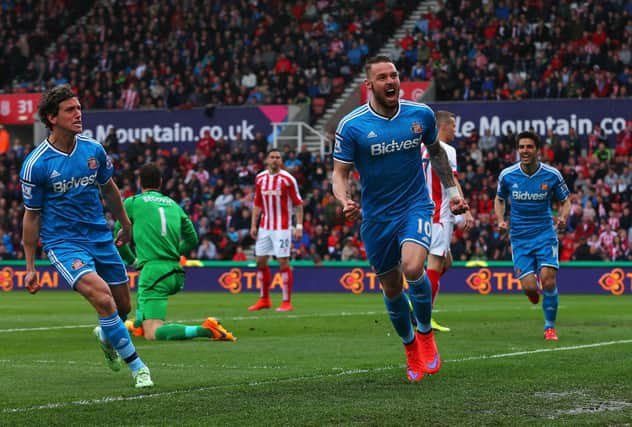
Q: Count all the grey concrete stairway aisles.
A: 2